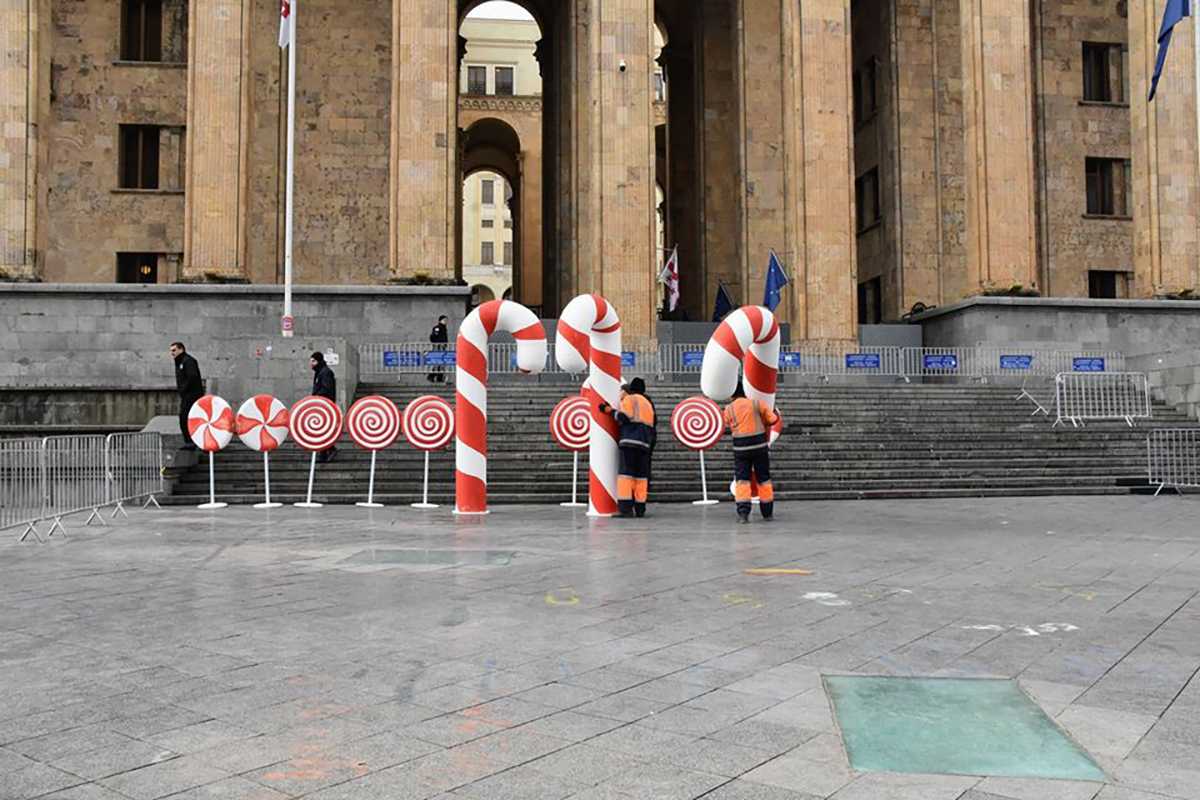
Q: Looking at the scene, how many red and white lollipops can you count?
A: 7